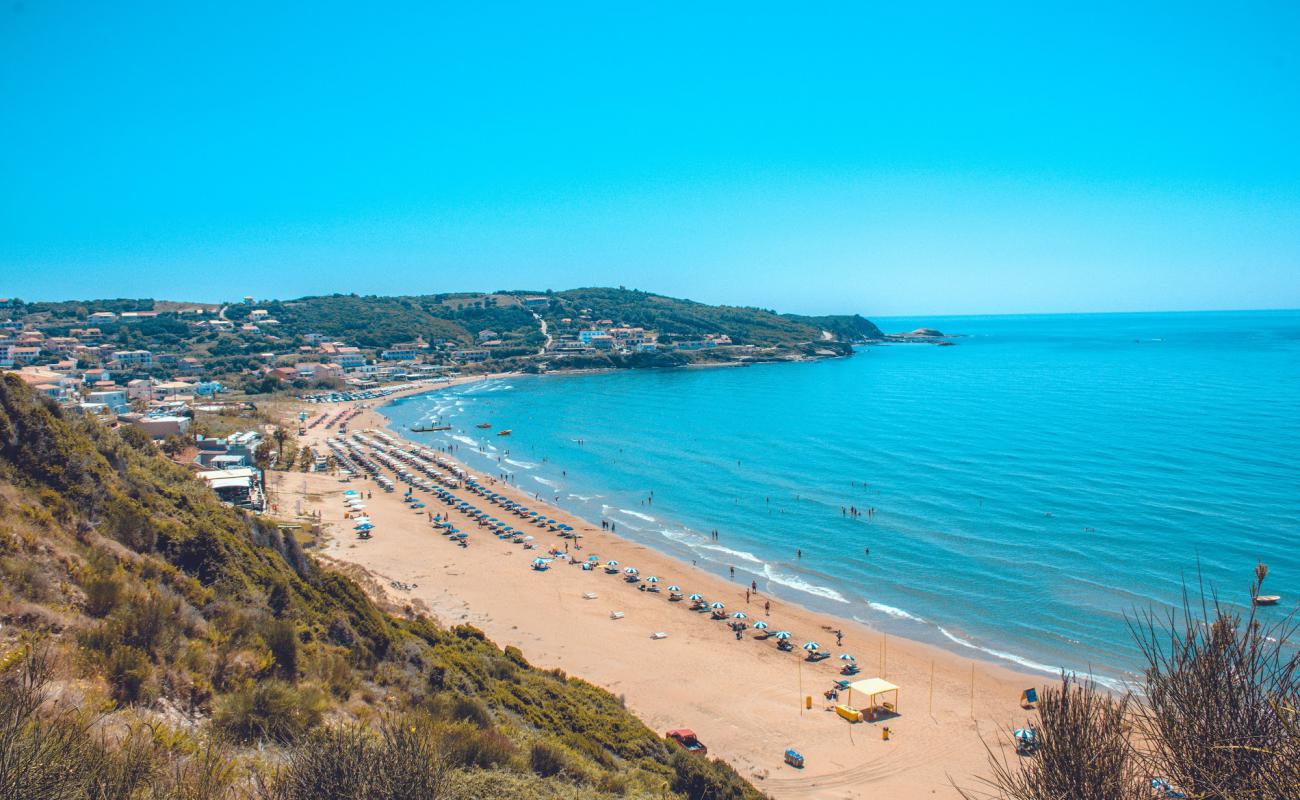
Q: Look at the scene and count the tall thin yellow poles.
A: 5